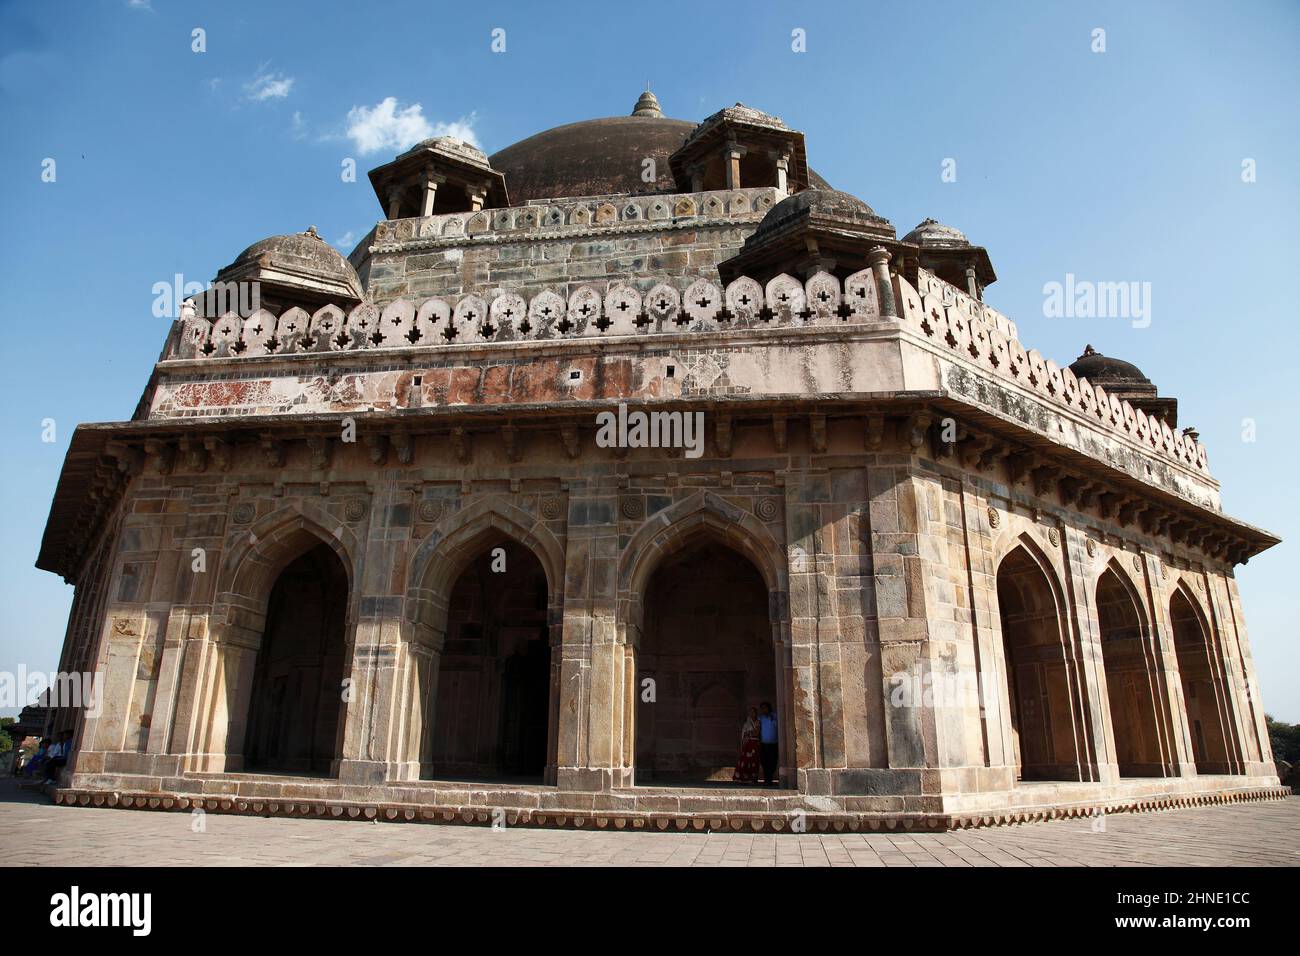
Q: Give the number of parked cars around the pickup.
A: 0